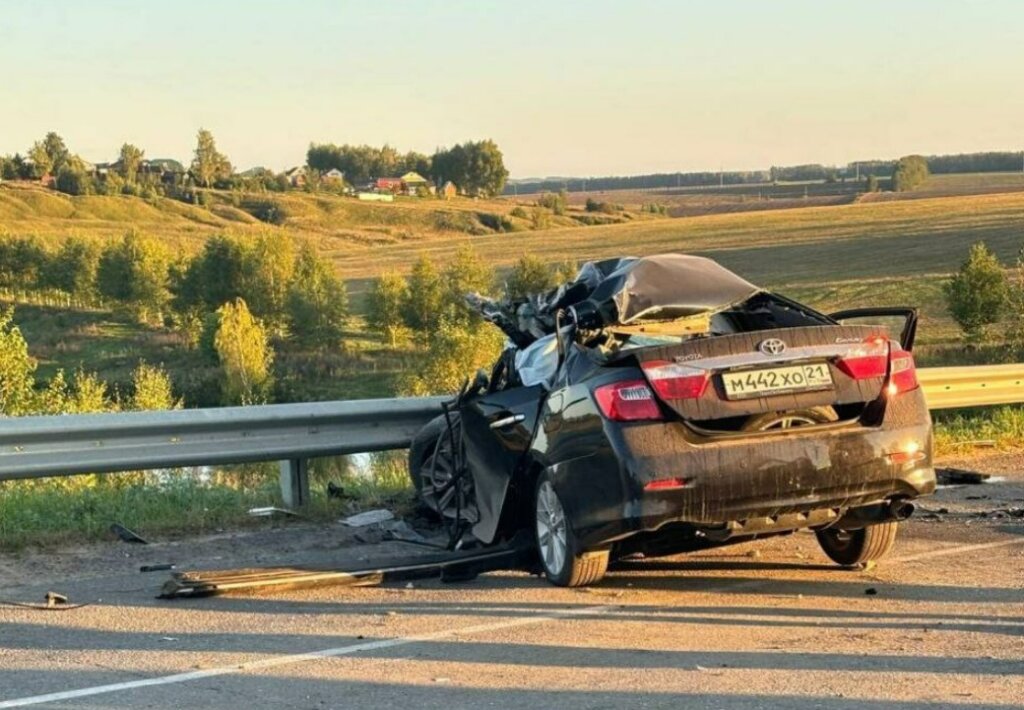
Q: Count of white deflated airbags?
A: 1